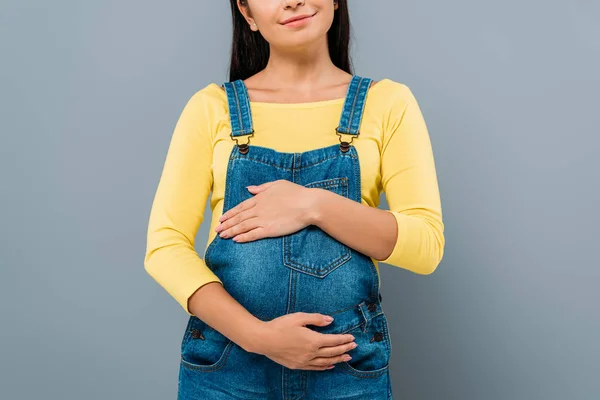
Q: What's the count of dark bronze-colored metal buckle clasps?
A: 2